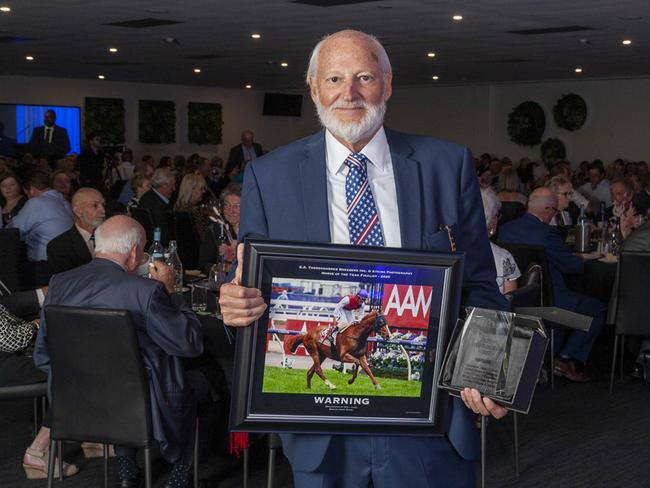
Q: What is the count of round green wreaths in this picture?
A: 3